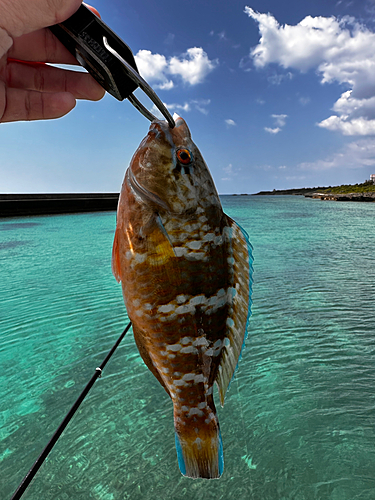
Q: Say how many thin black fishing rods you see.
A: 1